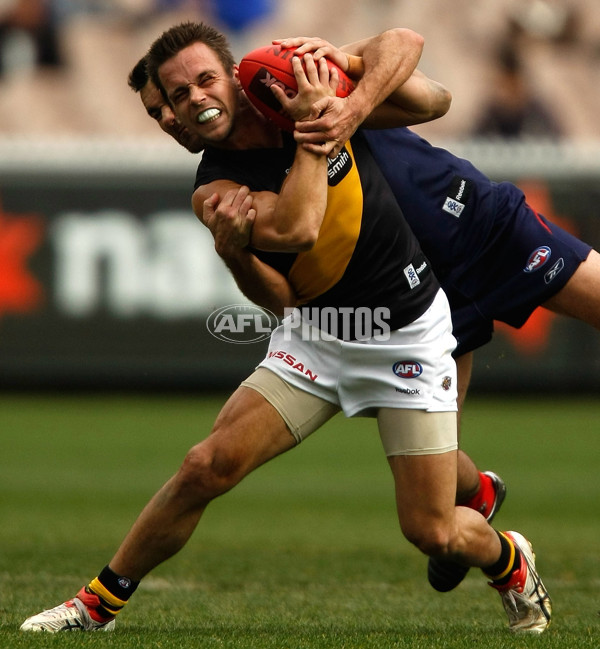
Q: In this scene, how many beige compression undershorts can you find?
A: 1